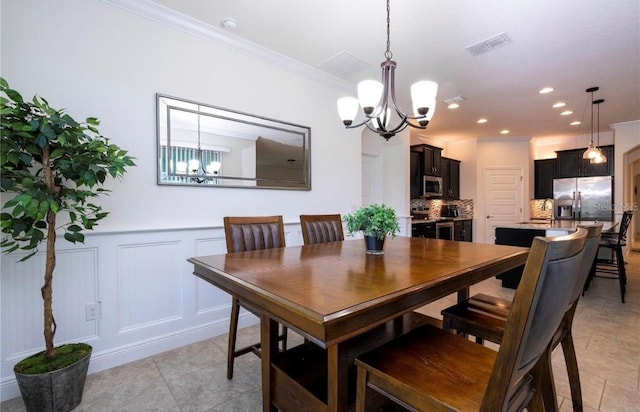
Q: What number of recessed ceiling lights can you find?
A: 7